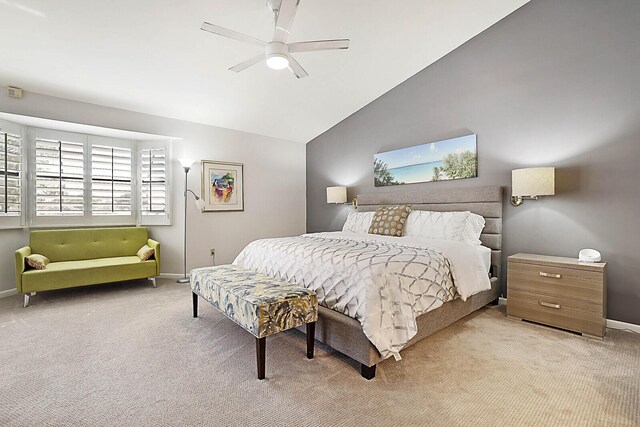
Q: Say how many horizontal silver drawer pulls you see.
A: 2